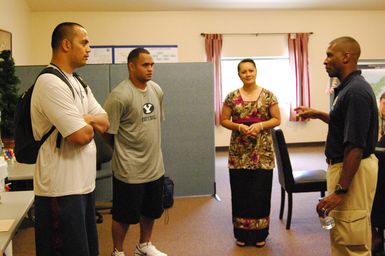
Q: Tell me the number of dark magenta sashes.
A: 1